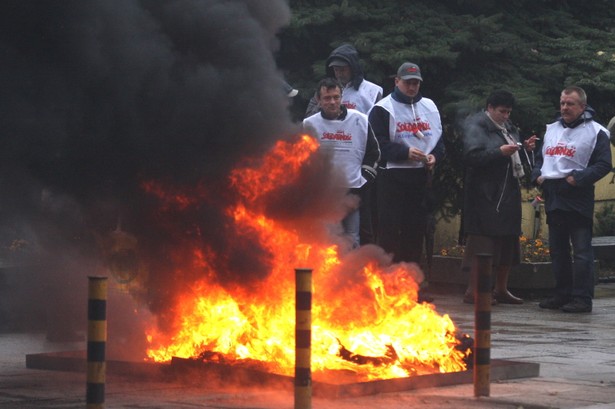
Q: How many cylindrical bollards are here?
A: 3